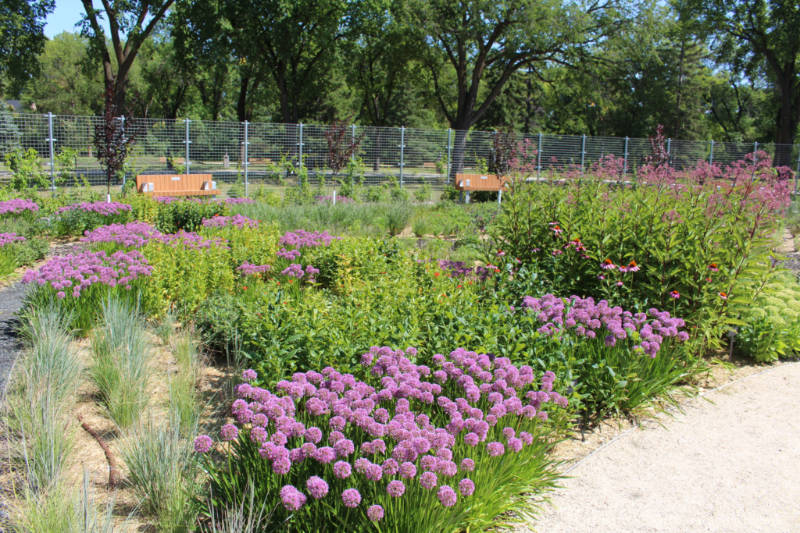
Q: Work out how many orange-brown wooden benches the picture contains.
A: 2